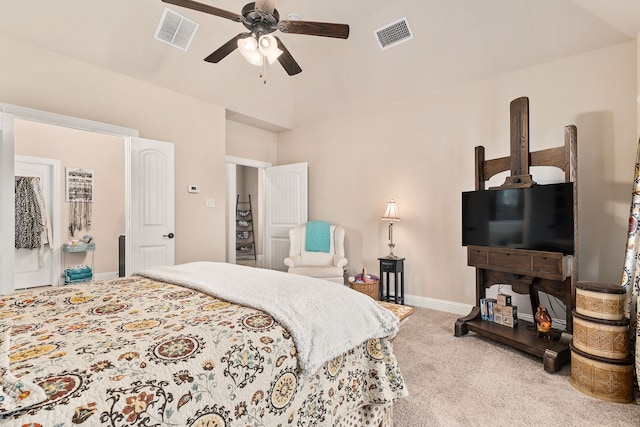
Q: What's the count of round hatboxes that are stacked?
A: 3